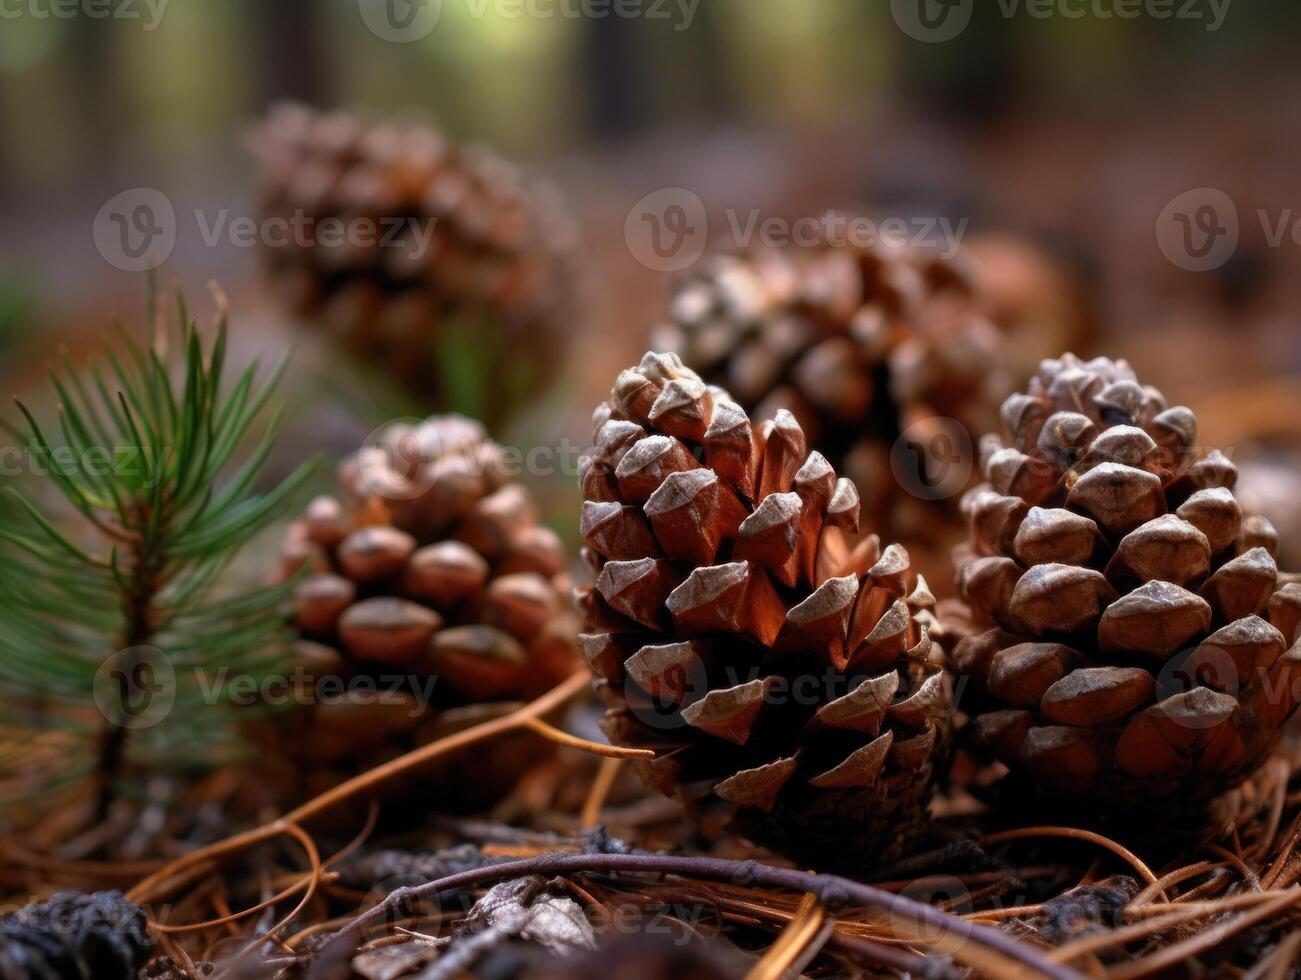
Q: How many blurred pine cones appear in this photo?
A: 3